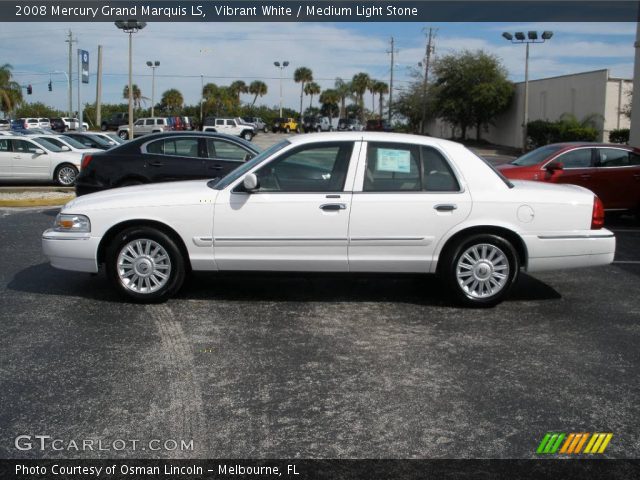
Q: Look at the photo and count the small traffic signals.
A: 2